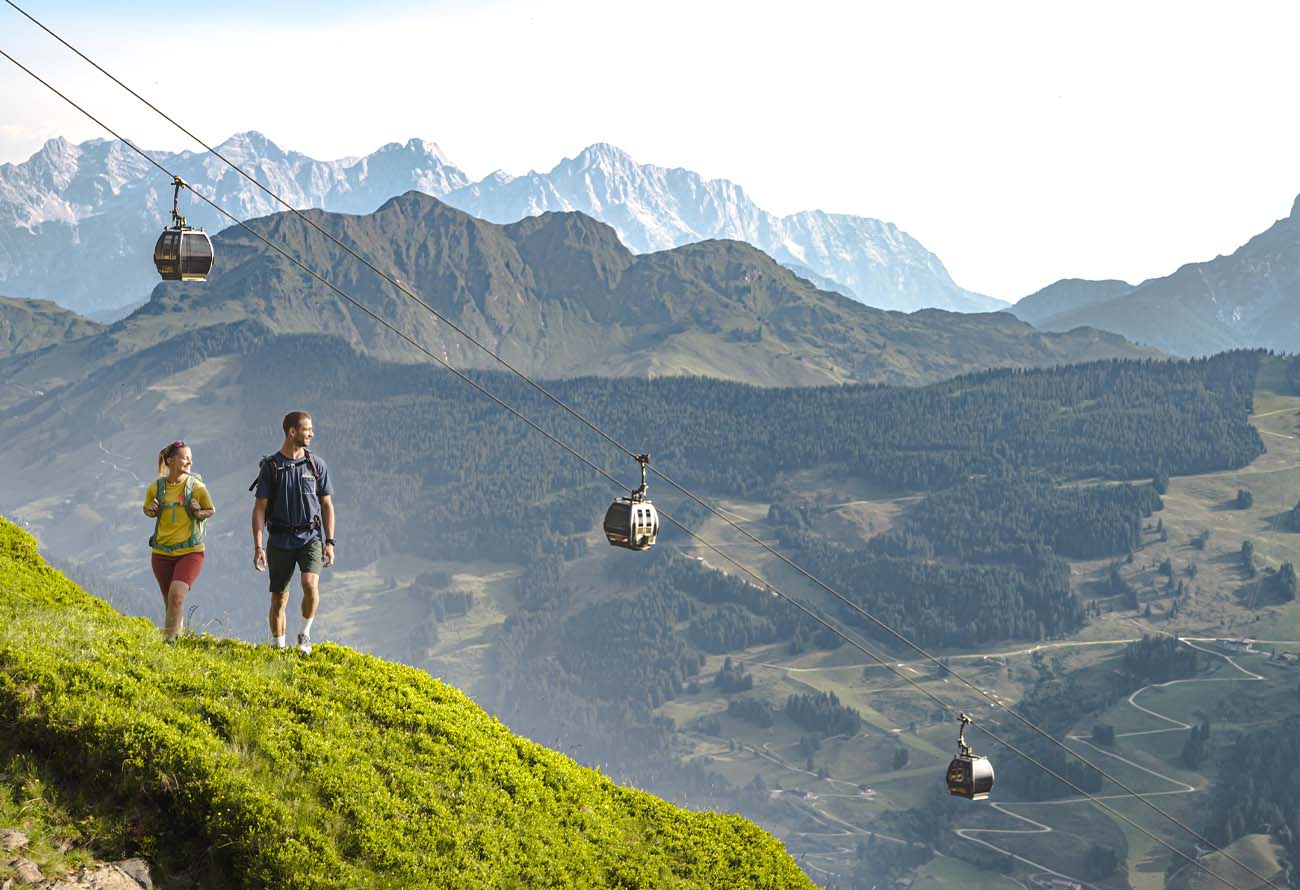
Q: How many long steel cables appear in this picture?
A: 2